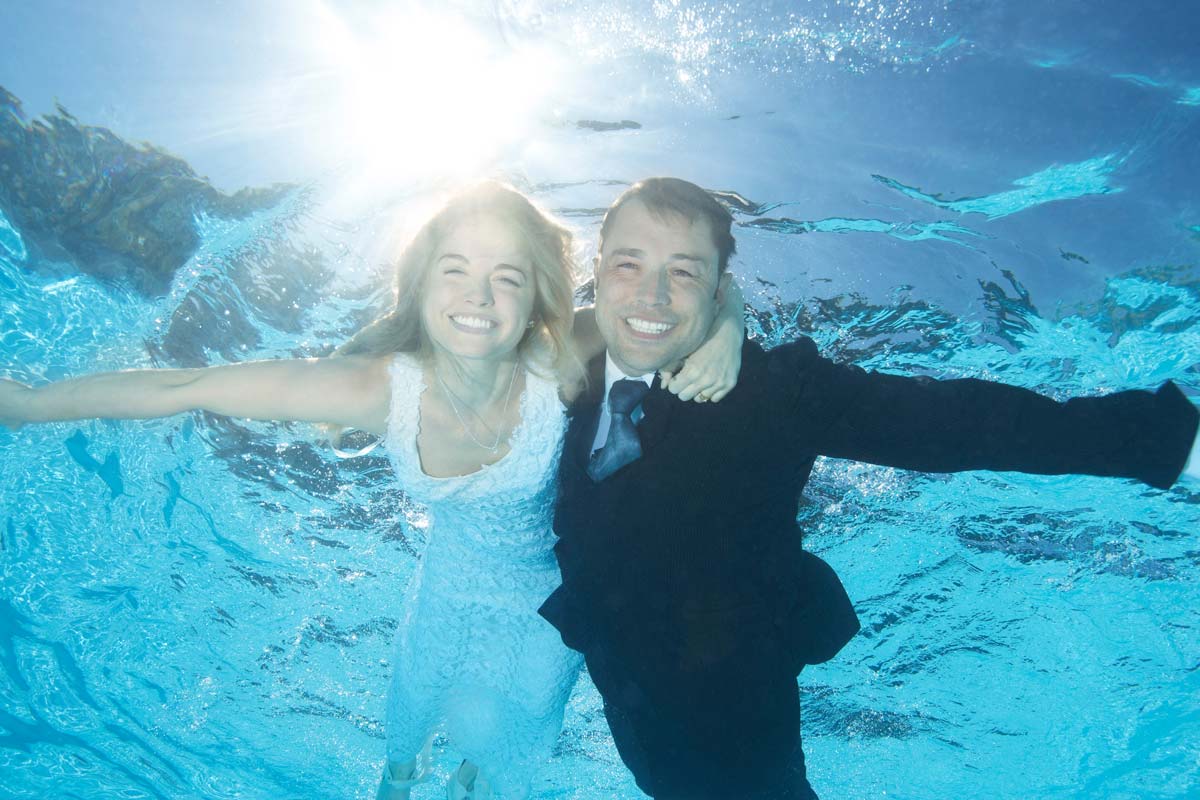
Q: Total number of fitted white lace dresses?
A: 1